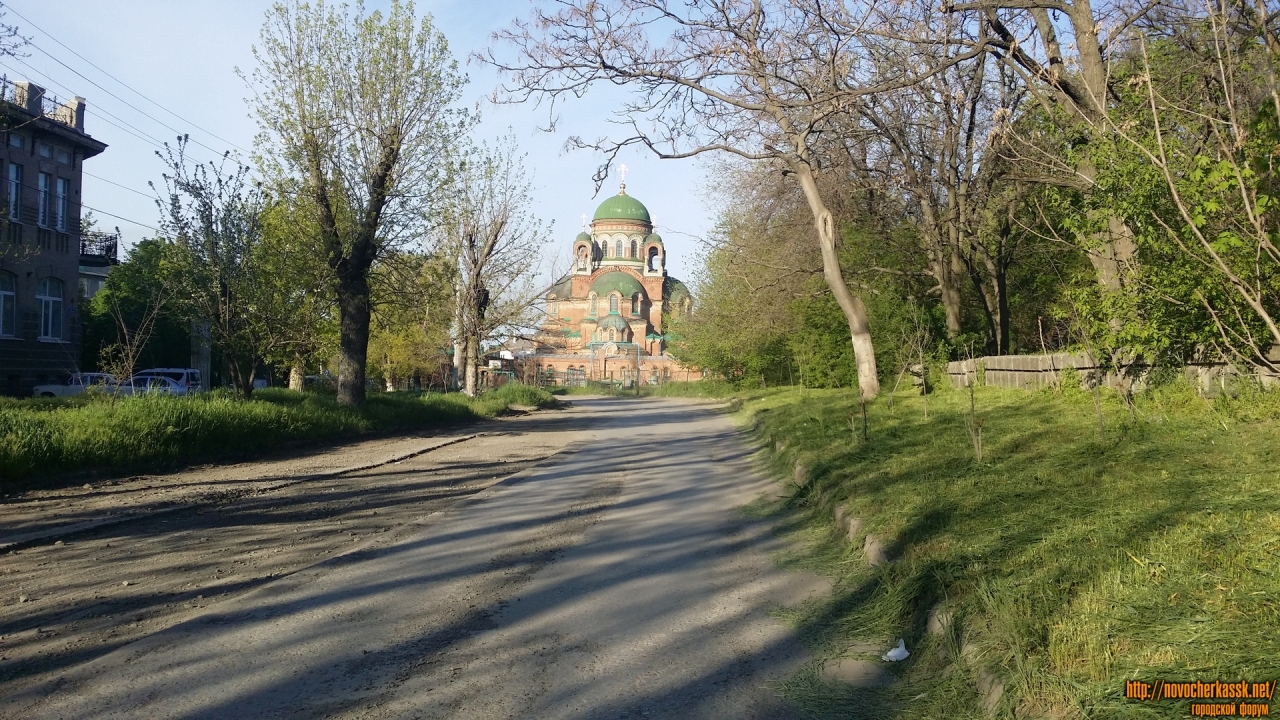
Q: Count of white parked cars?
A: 3